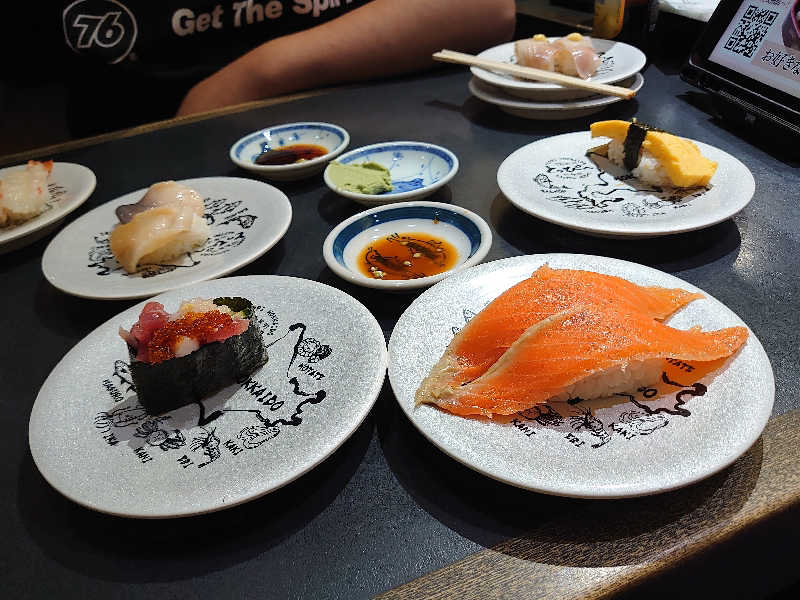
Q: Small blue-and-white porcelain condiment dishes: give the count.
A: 3